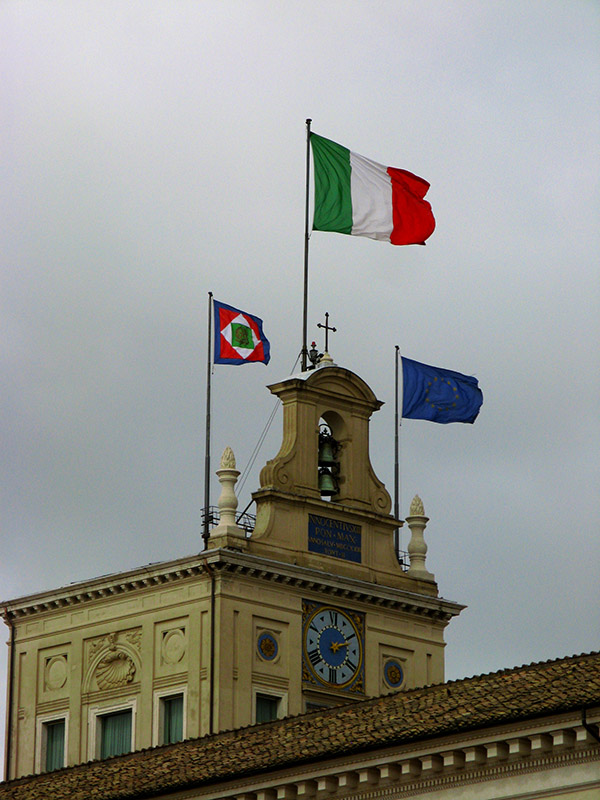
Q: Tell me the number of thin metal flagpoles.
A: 3